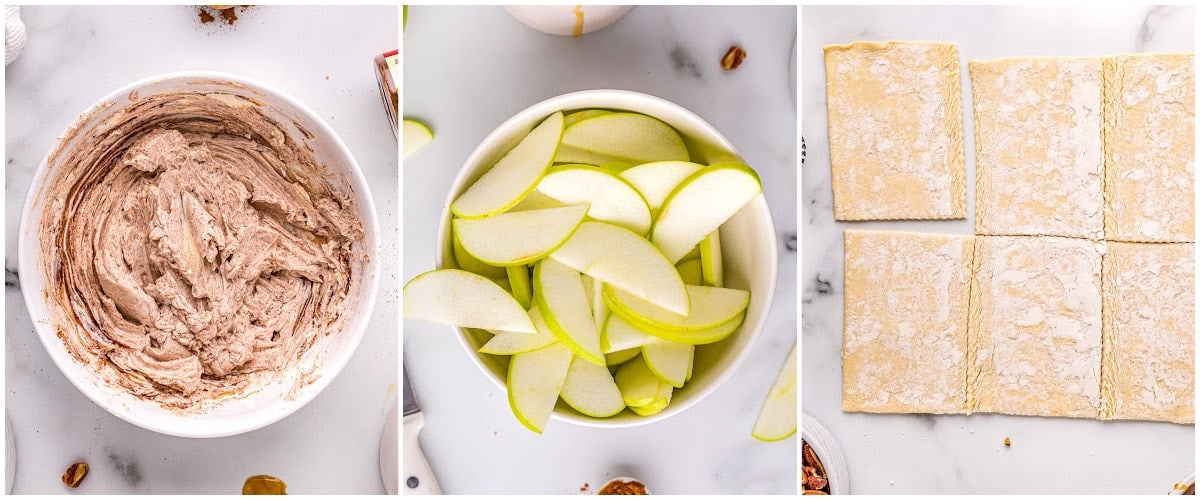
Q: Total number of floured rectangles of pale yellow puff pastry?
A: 6